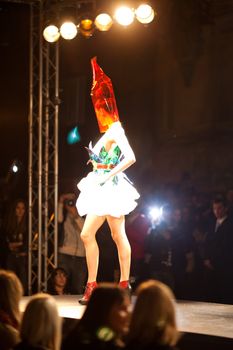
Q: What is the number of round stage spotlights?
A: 6